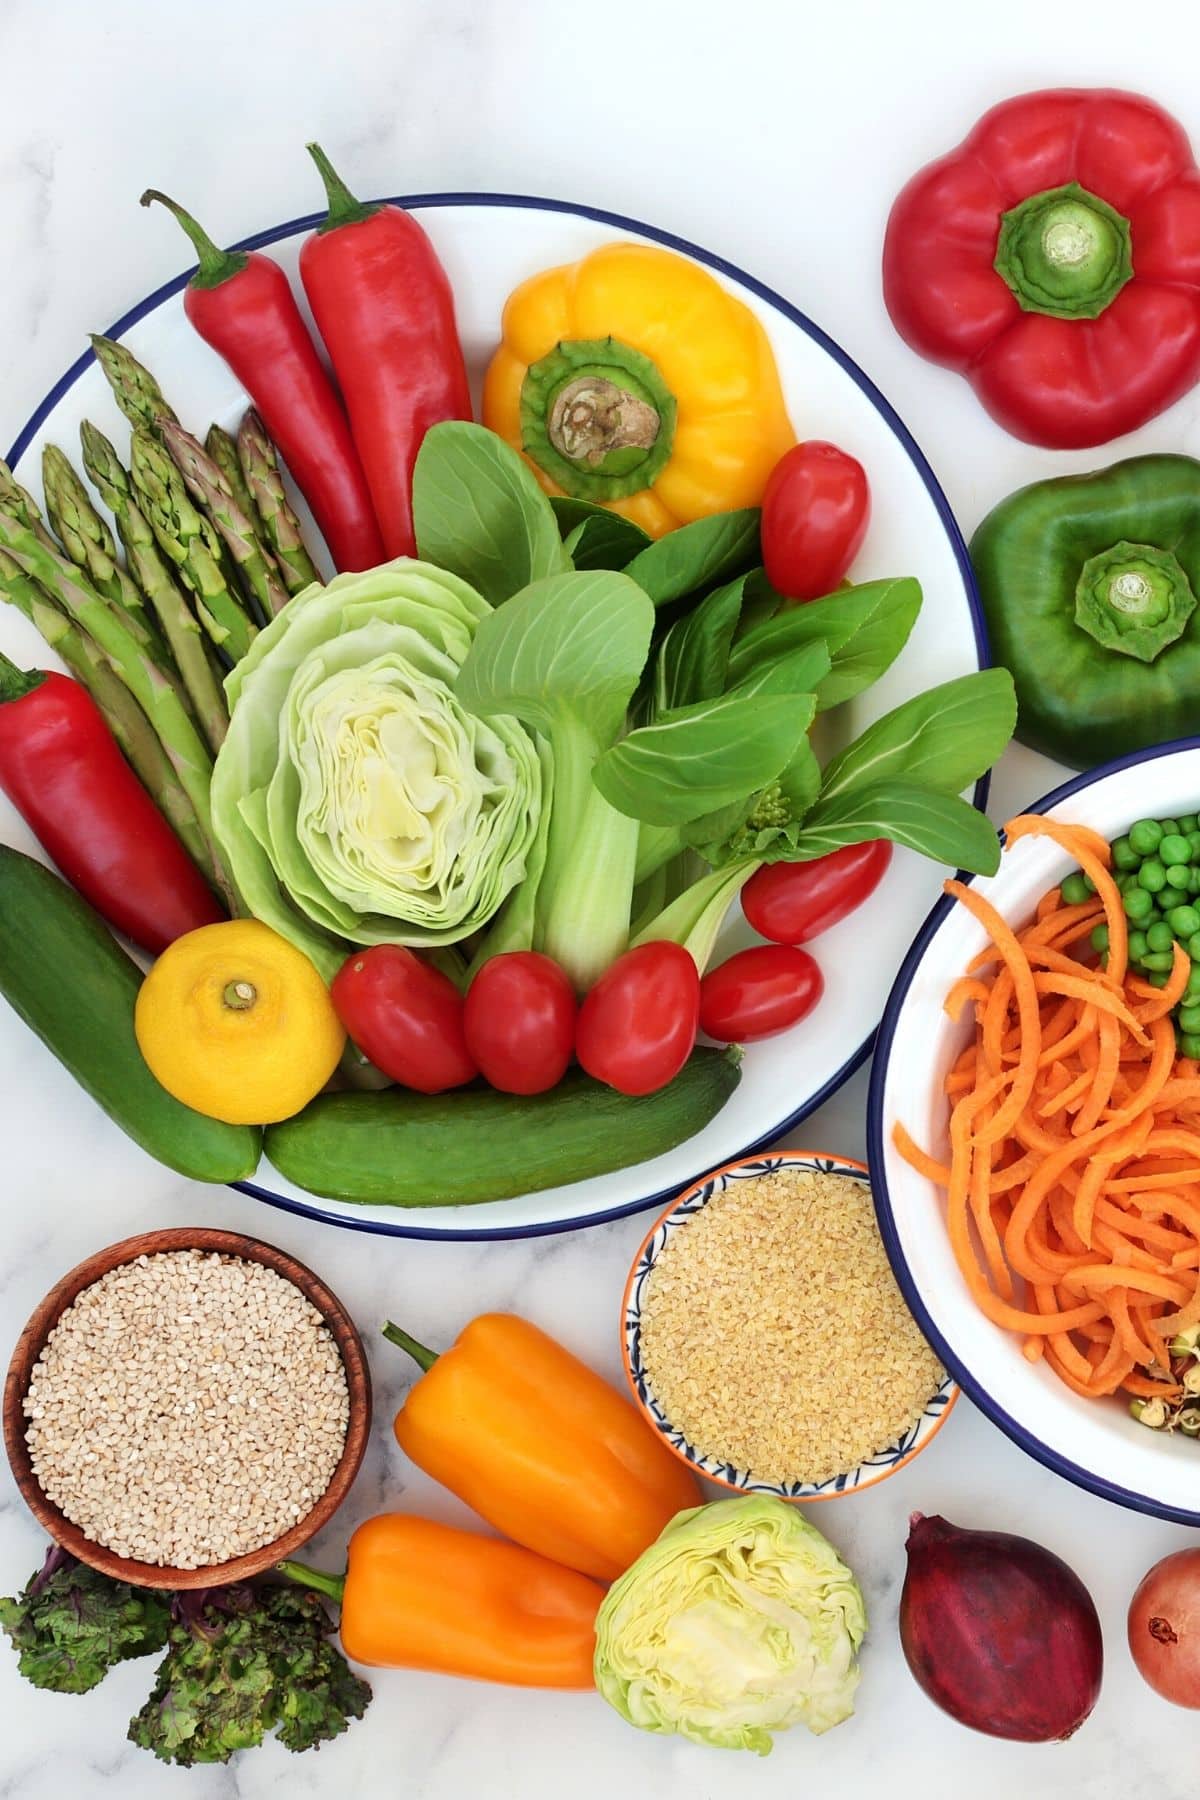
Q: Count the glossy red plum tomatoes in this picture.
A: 6